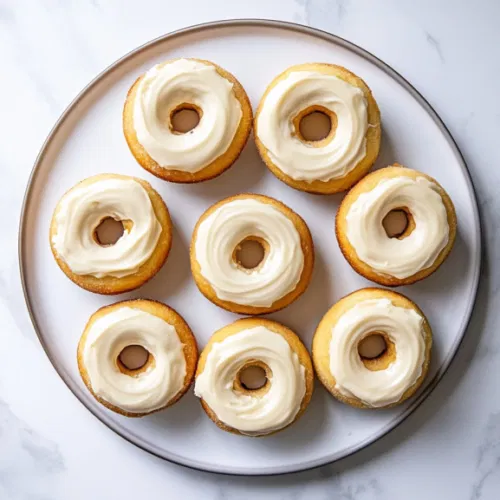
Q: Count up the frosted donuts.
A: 8